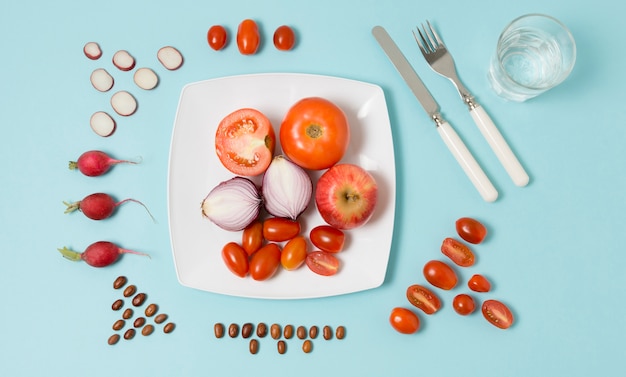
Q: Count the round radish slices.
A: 7